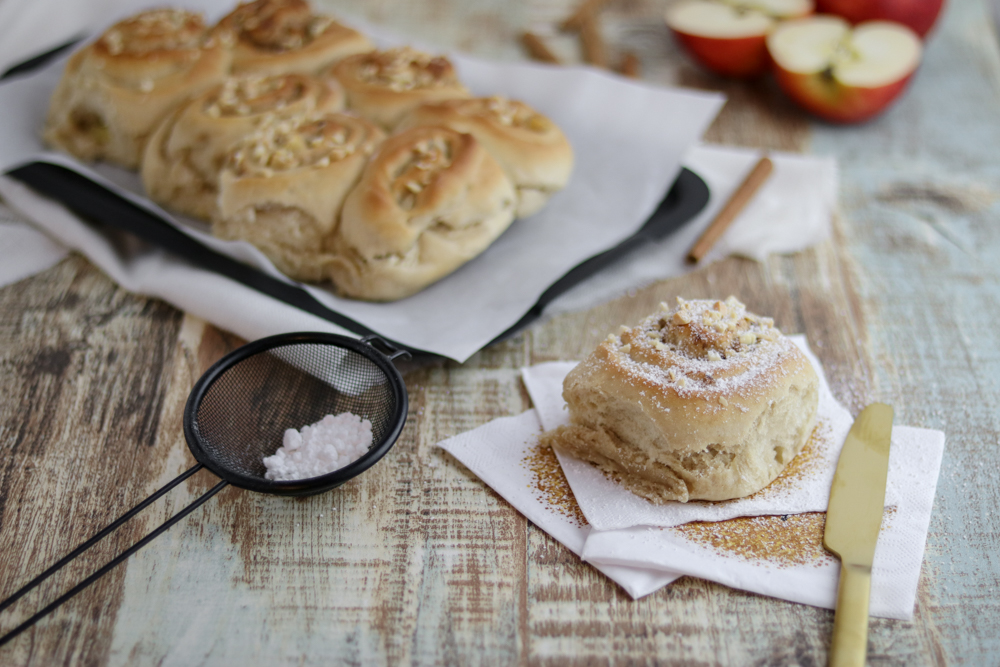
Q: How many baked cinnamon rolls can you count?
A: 8